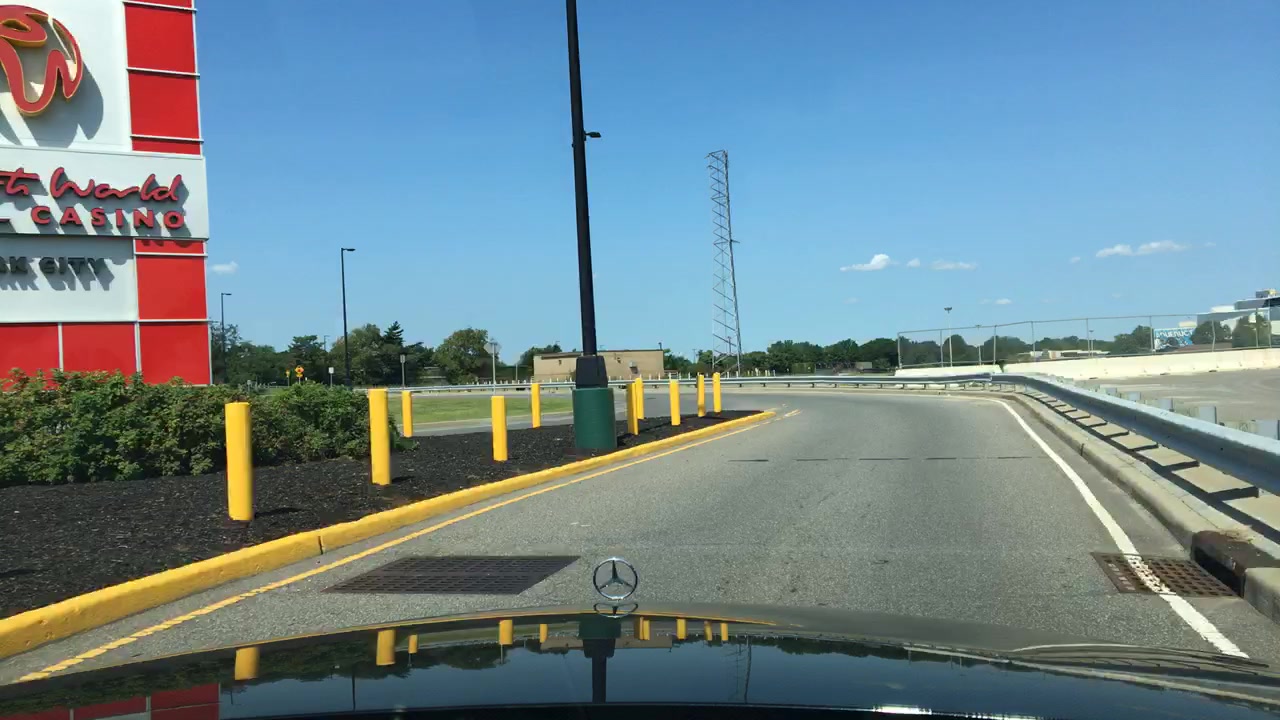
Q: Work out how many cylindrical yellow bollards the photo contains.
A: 10